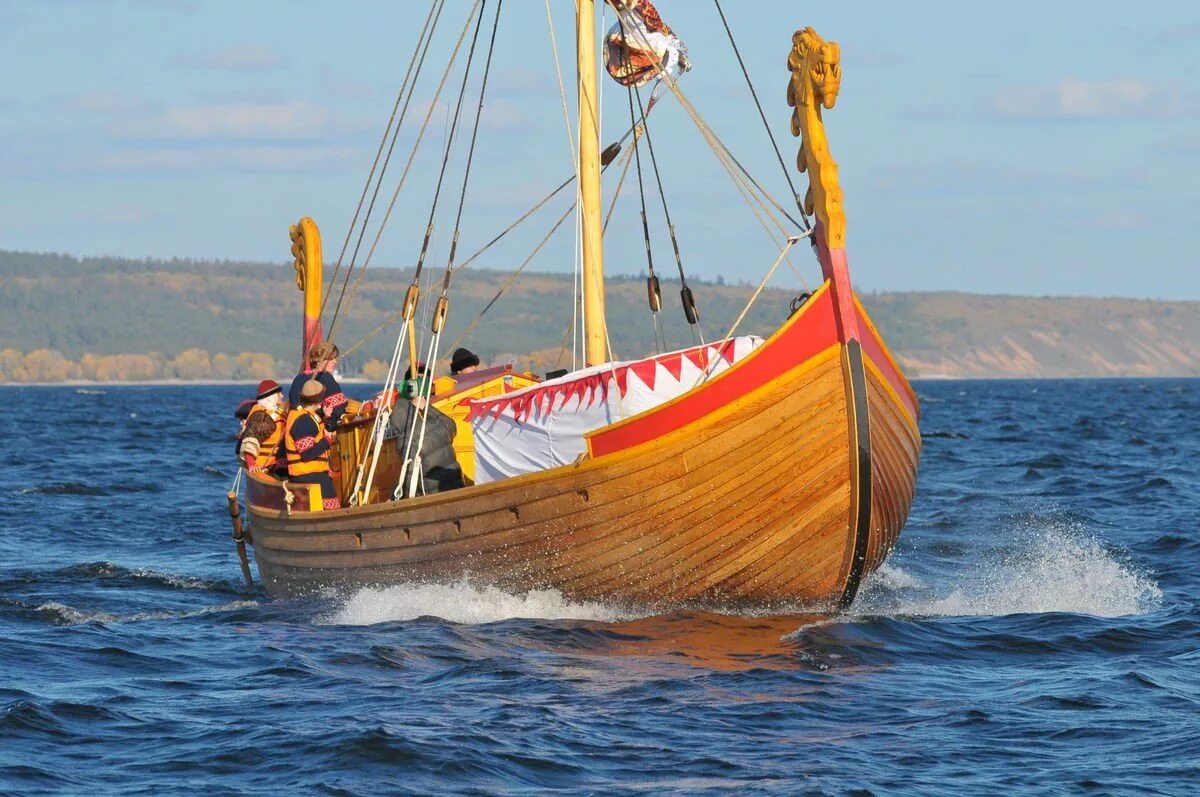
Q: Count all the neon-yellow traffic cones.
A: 0